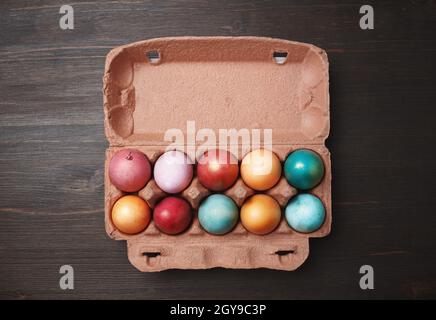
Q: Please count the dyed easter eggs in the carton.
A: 10